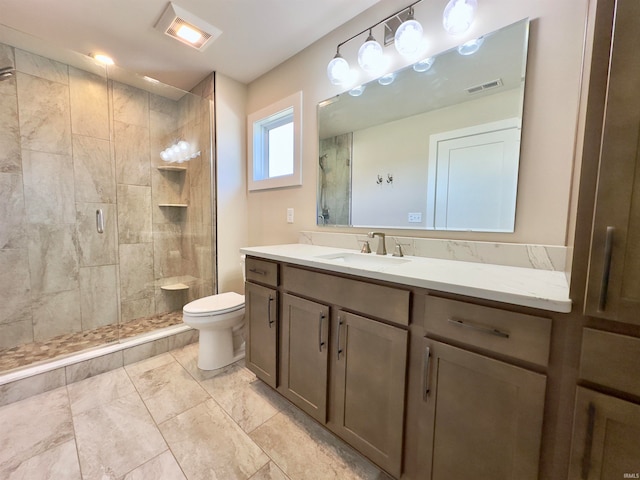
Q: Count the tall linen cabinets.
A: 1